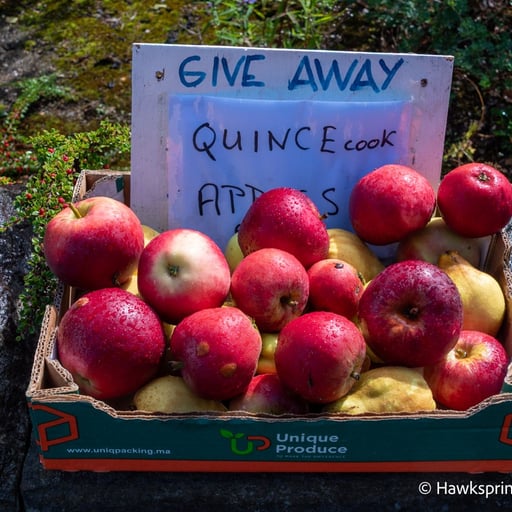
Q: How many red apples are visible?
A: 13